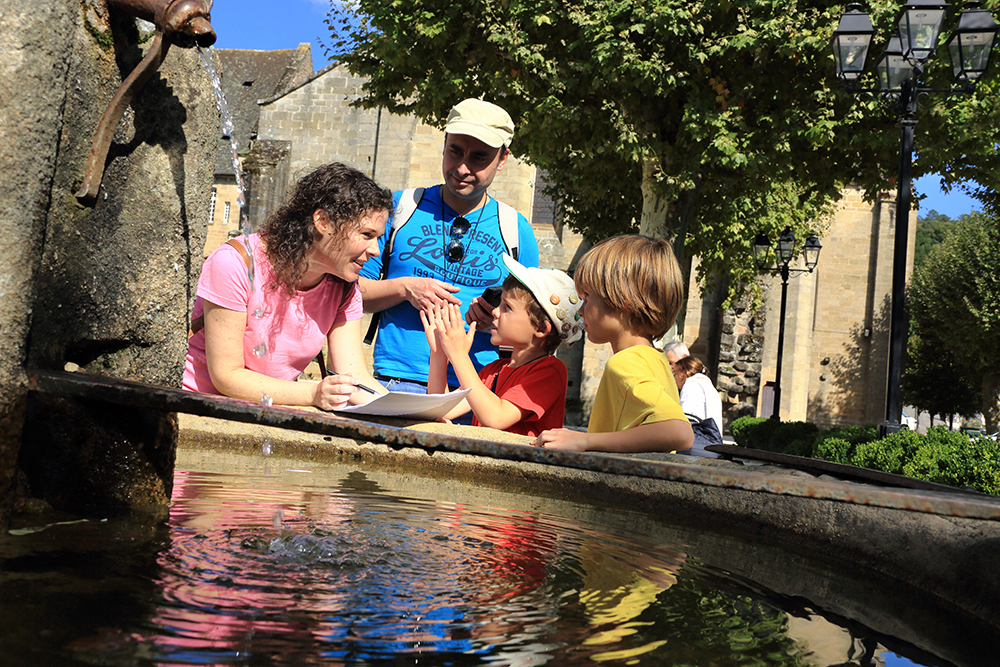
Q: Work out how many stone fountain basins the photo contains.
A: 1